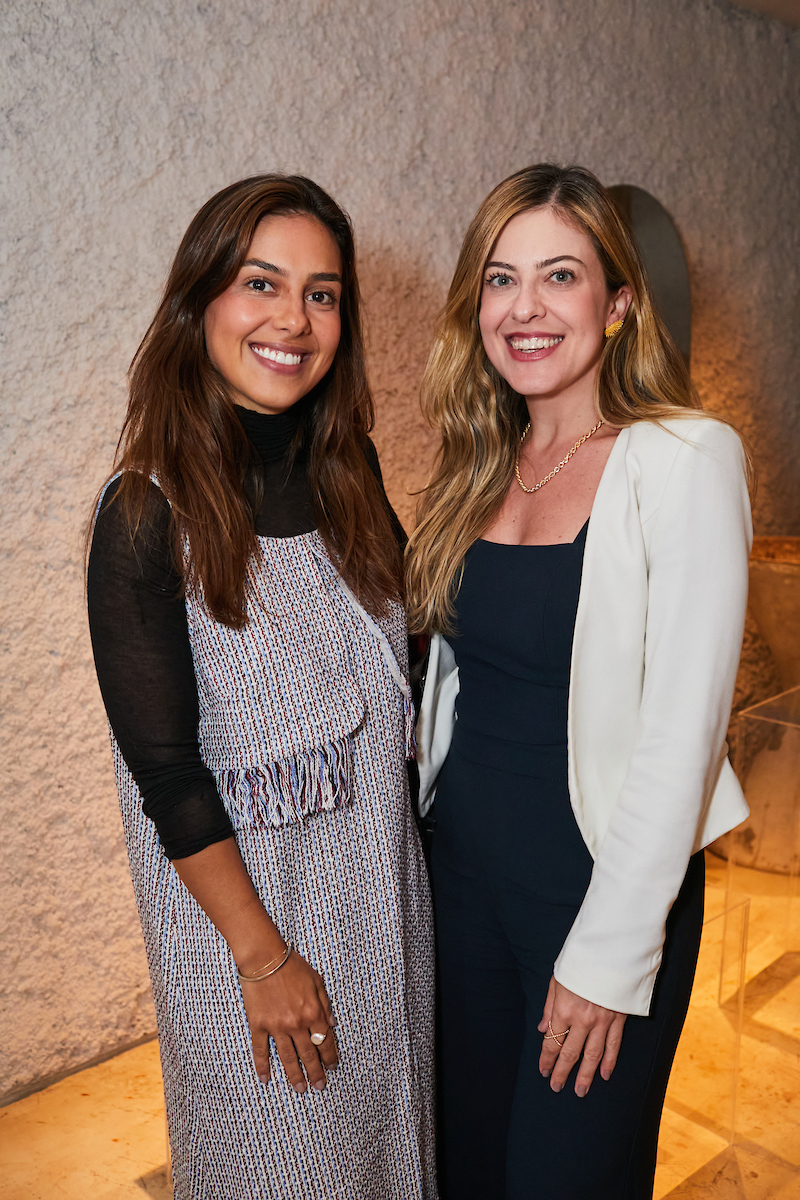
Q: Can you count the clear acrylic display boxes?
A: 2